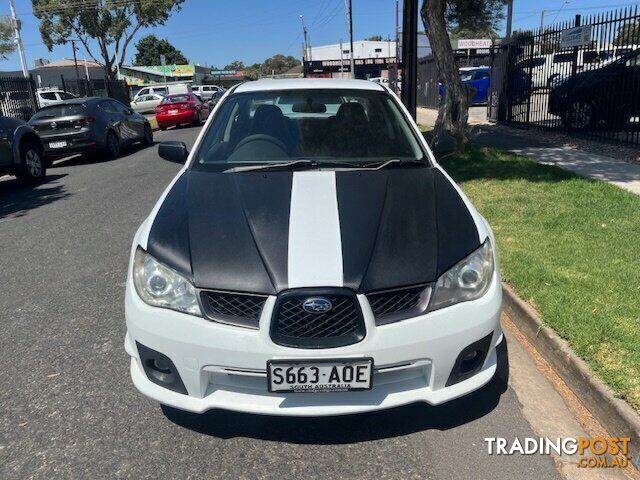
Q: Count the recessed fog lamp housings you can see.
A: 2